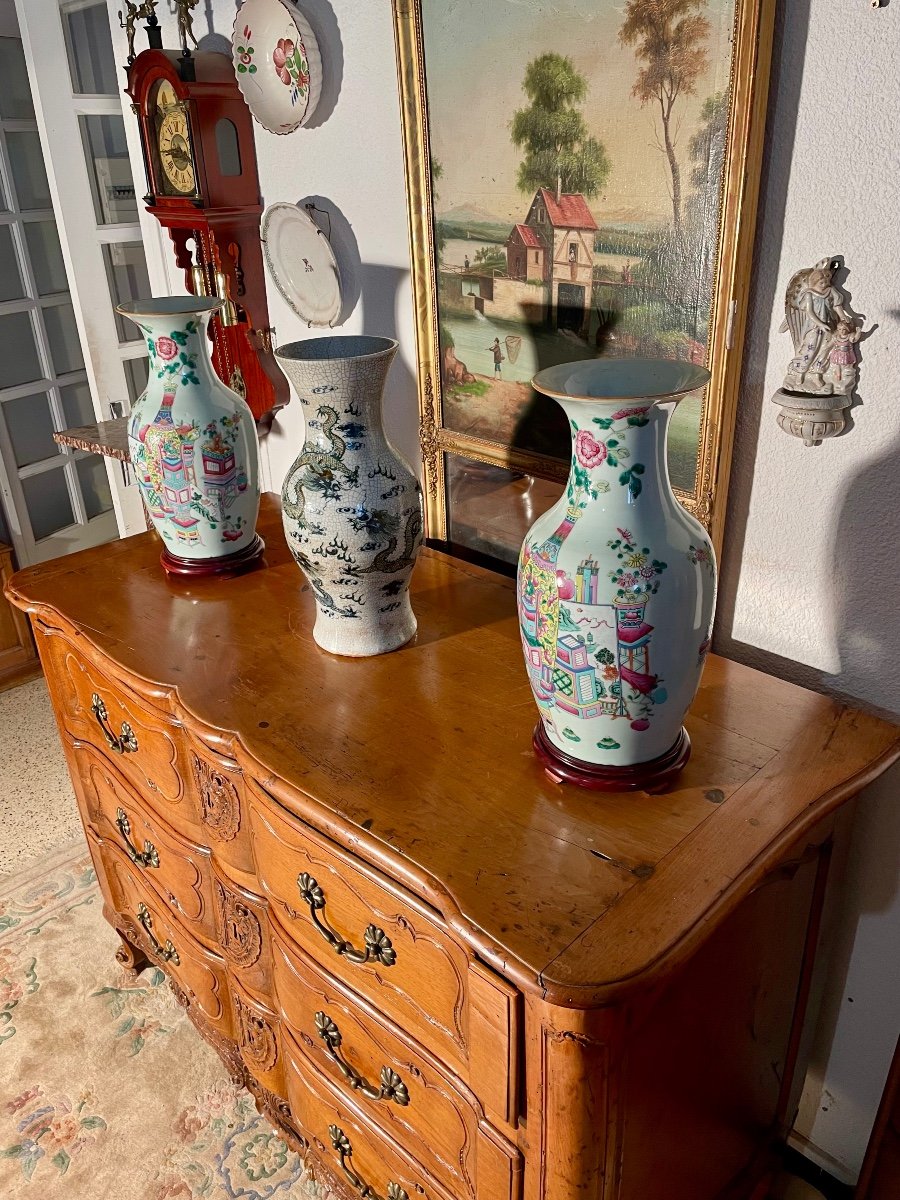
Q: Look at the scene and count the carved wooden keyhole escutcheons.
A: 3